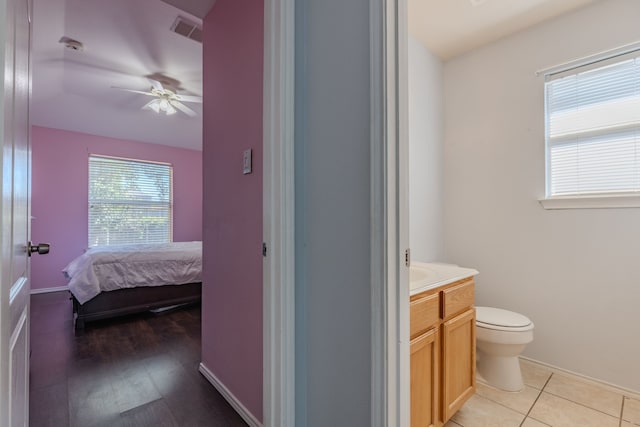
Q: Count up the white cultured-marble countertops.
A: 1